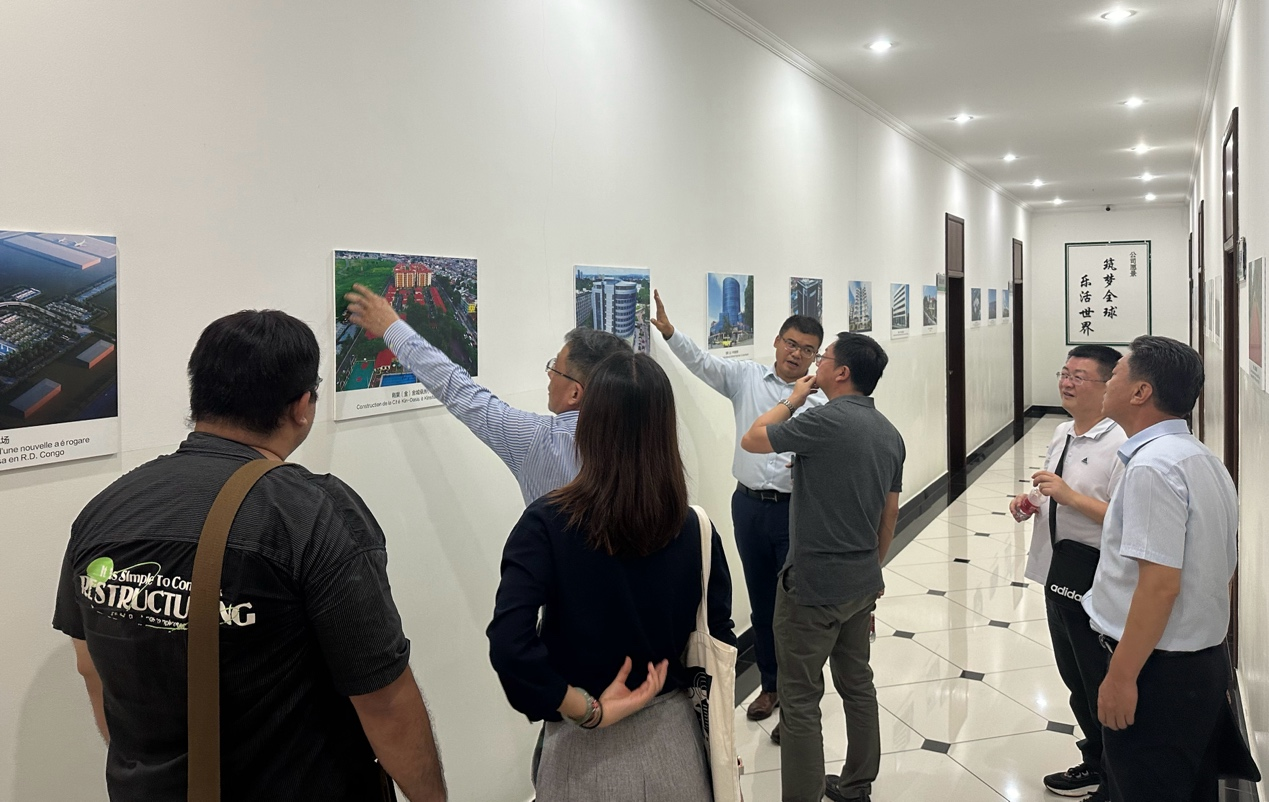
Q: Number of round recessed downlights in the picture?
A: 10